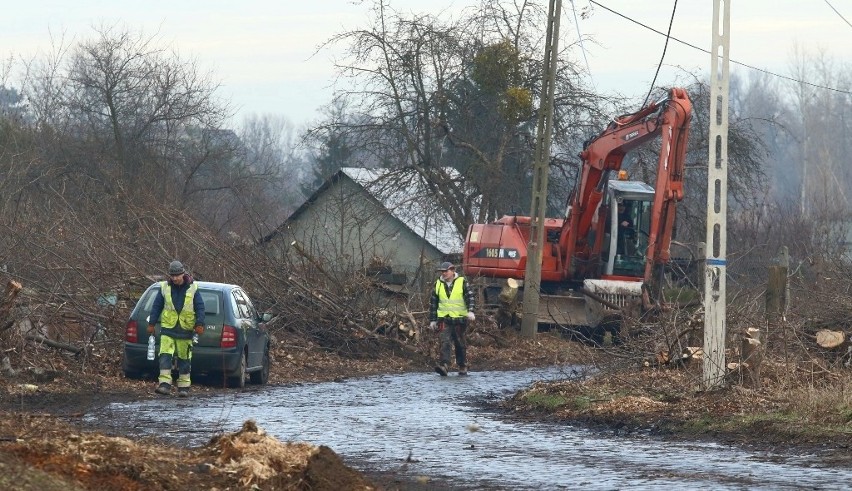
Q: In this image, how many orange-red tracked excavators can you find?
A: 1